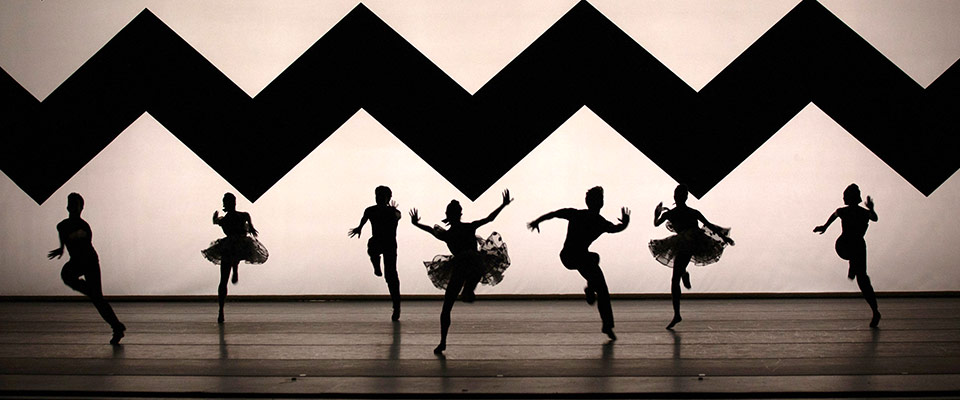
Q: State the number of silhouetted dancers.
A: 7